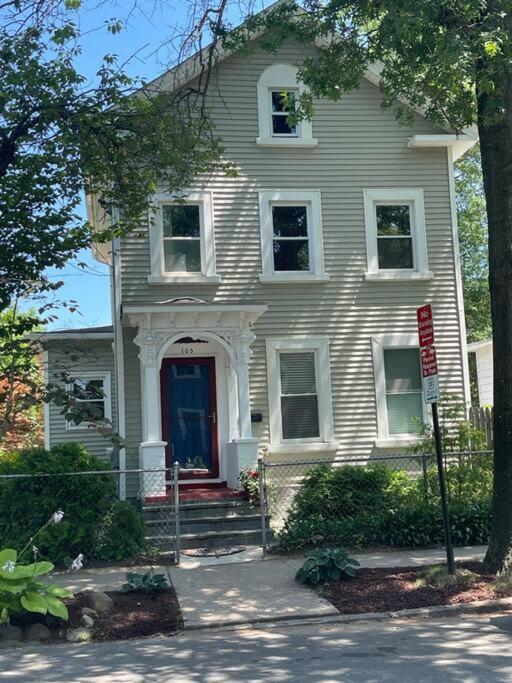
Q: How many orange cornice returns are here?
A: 0